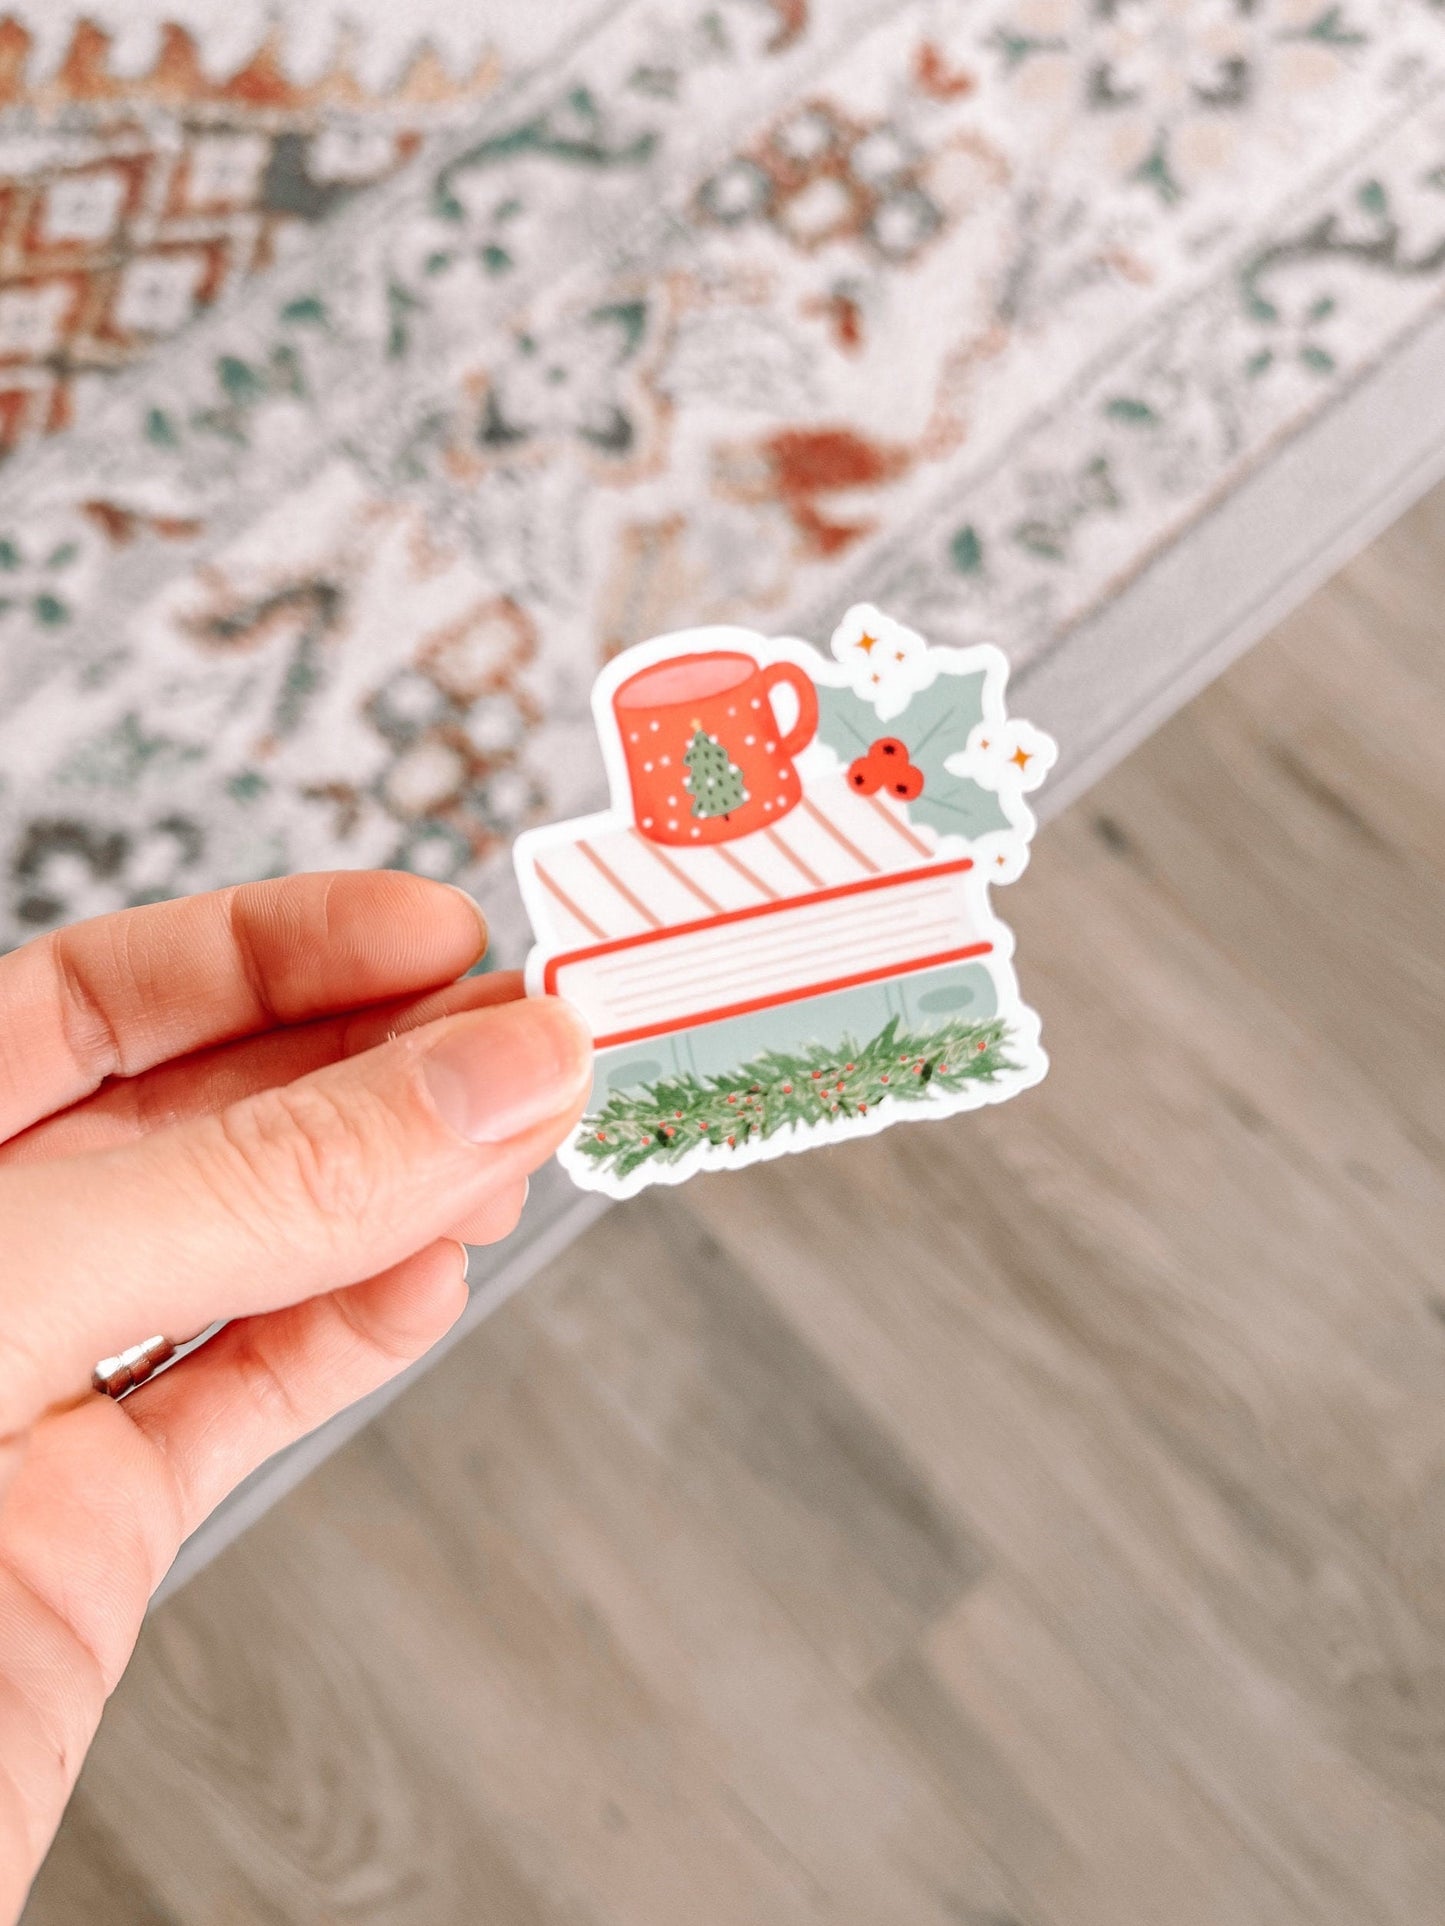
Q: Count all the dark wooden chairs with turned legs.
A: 0